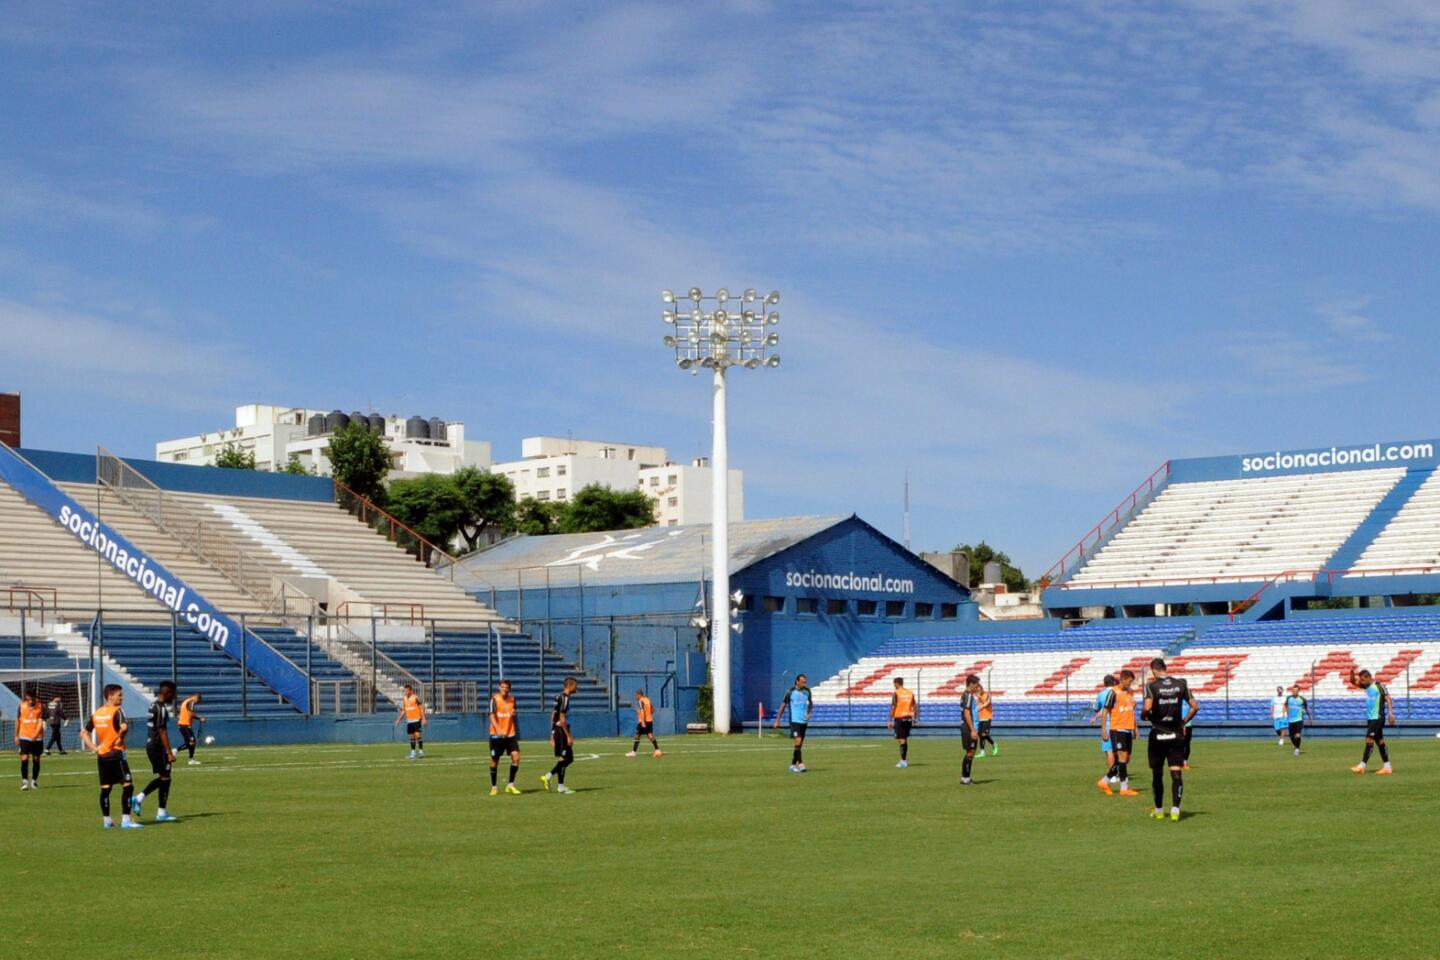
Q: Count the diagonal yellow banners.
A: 0